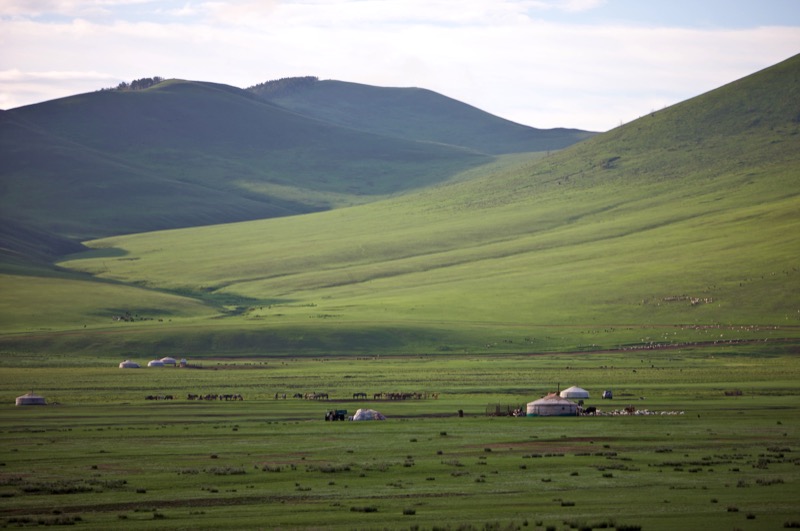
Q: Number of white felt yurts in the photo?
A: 6